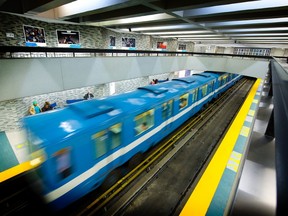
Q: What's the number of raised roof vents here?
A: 4